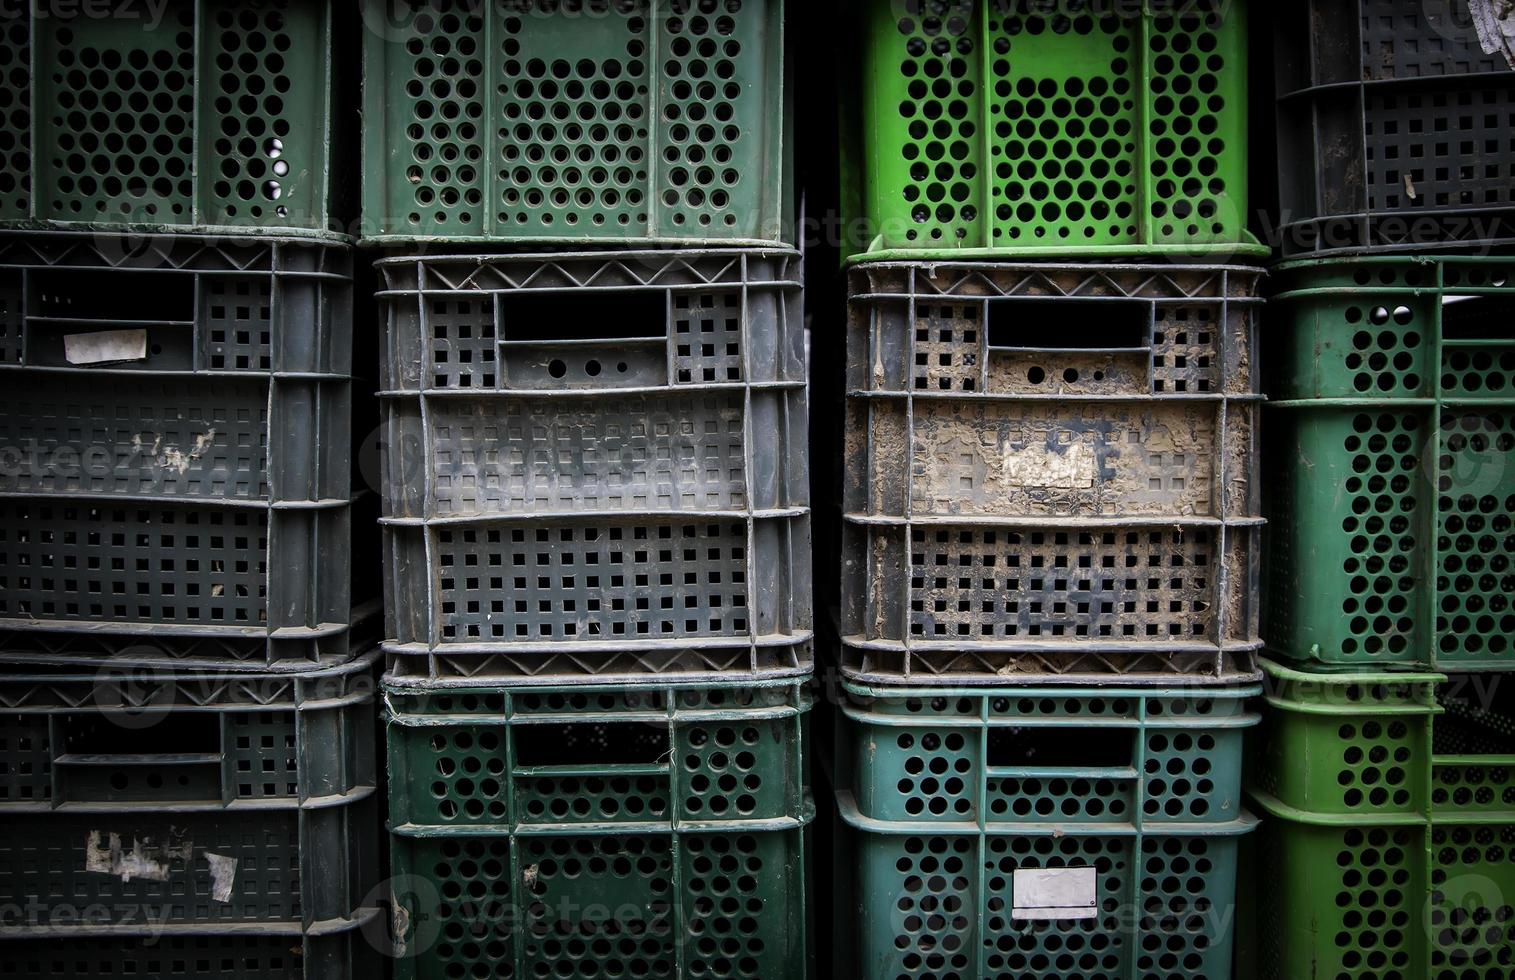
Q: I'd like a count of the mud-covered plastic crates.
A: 1